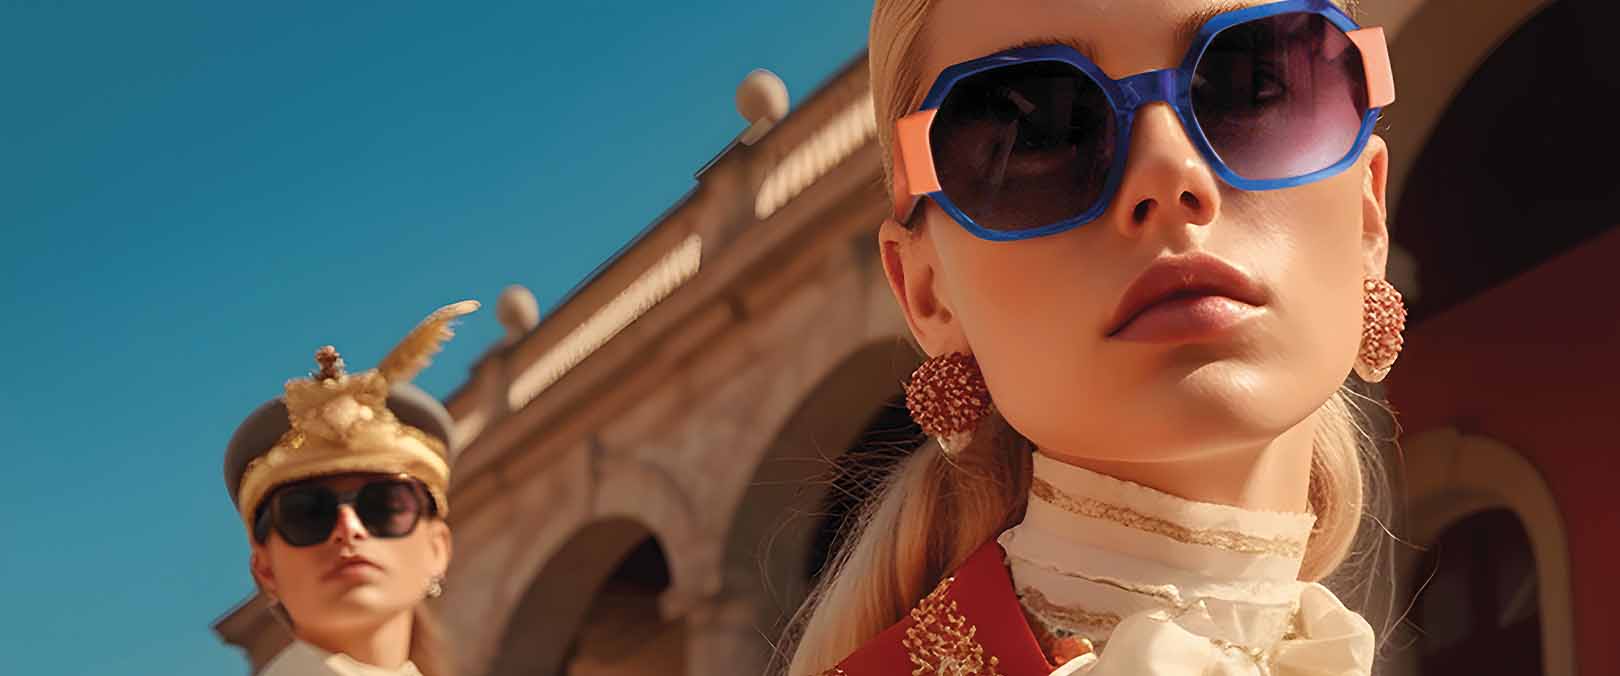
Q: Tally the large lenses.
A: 2